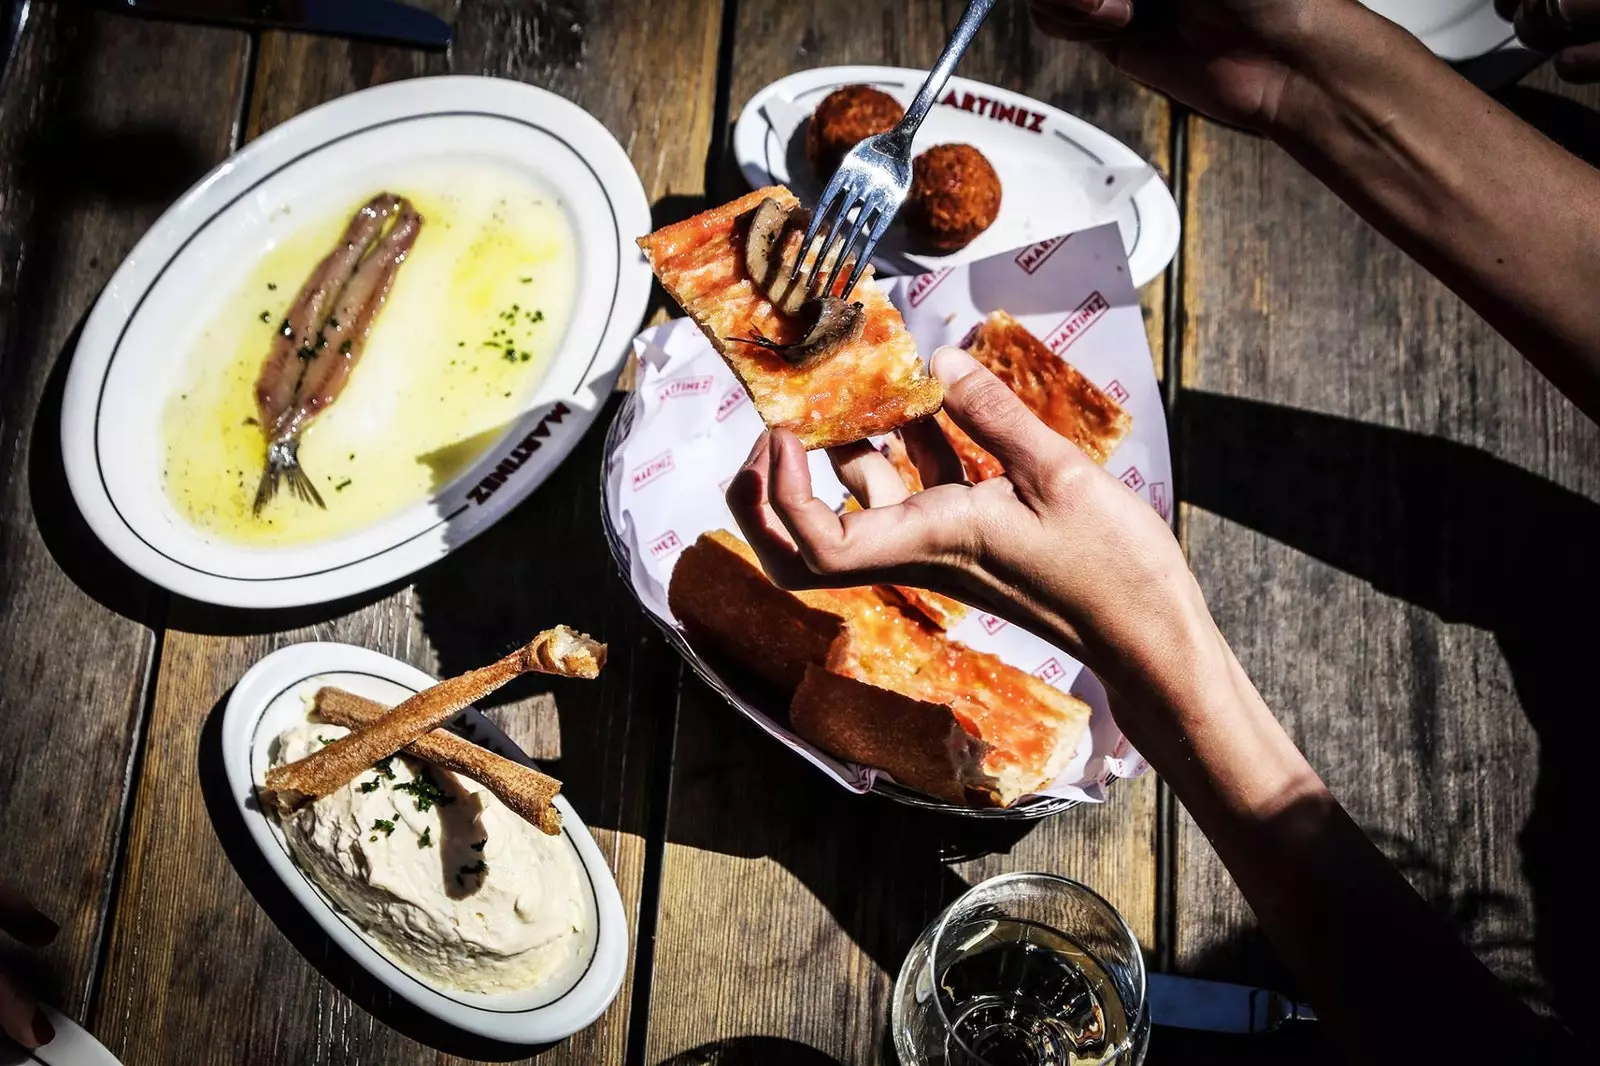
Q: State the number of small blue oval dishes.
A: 0